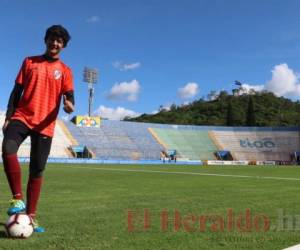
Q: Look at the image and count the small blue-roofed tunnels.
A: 3